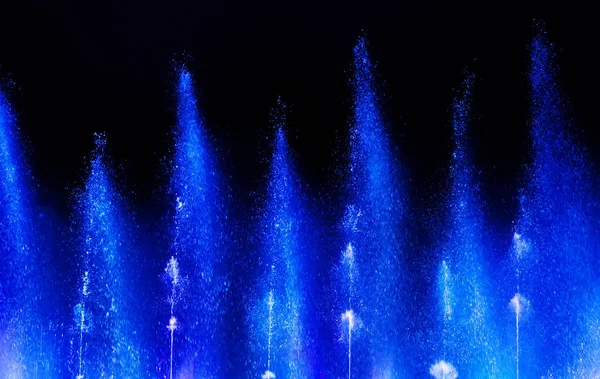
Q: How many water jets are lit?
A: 7